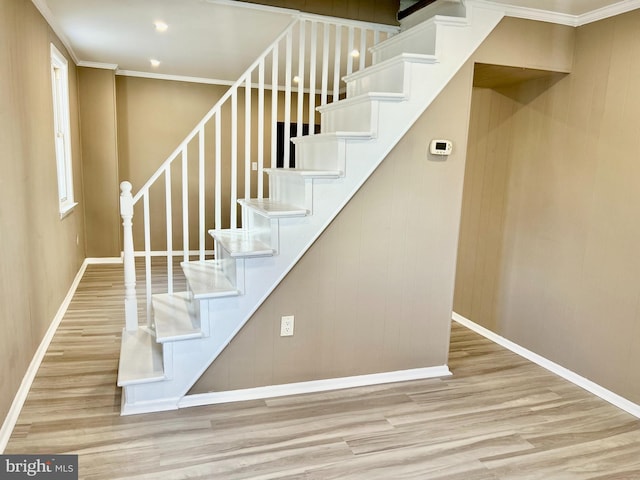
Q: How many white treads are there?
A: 10